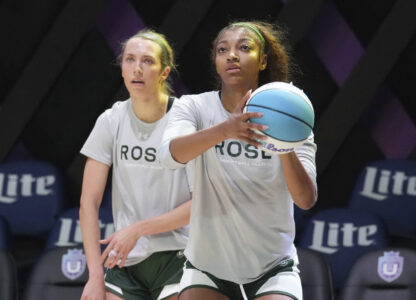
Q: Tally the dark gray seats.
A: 4